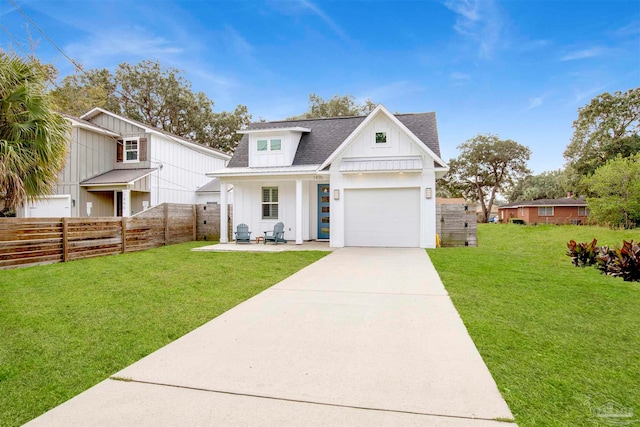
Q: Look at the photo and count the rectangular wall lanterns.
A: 2